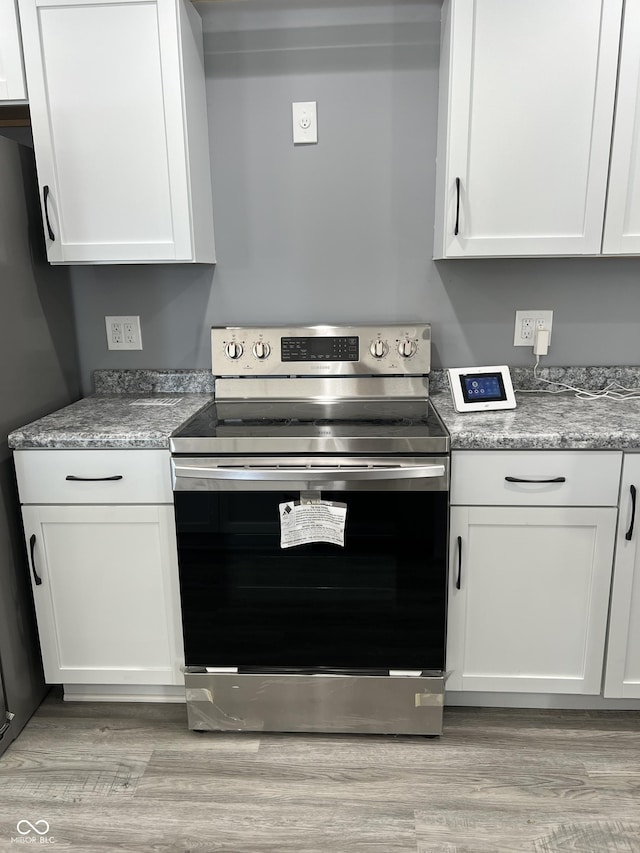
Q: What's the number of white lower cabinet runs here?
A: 2